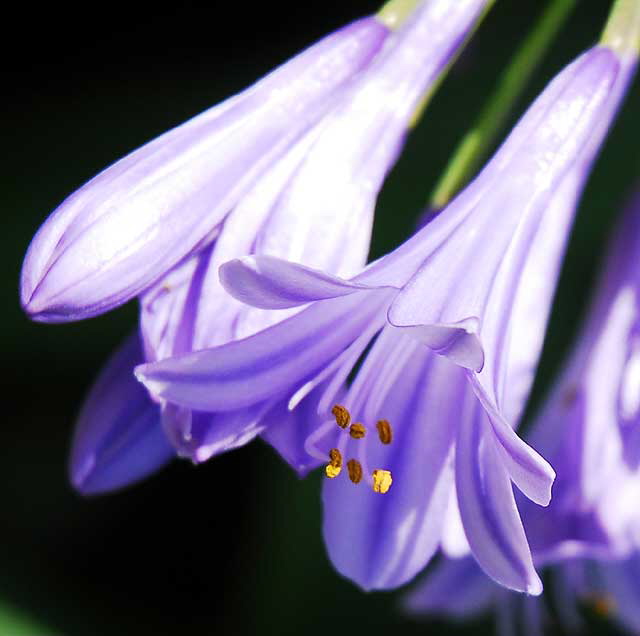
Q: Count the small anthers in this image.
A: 6